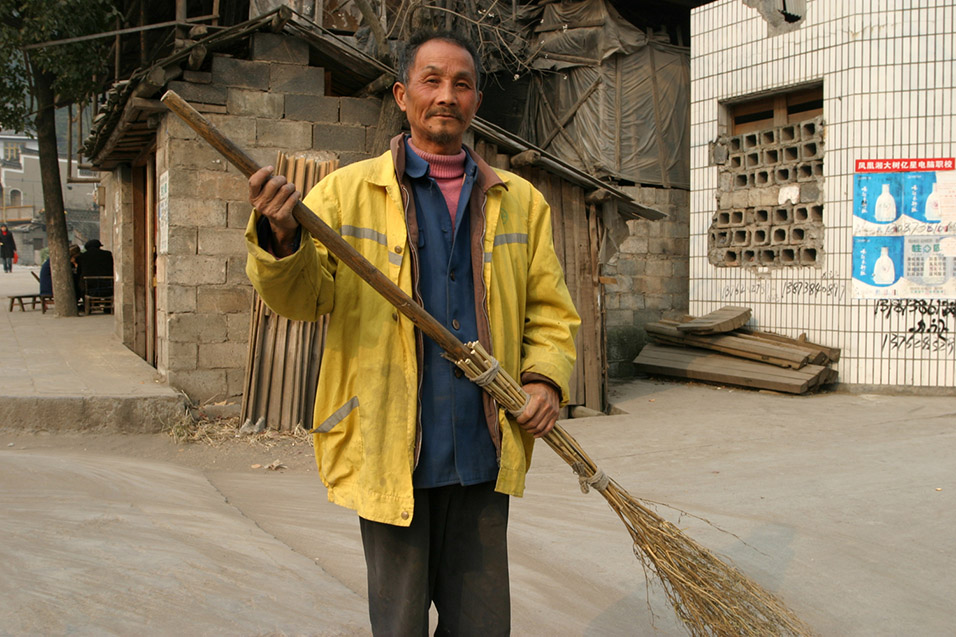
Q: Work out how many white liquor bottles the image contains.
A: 3